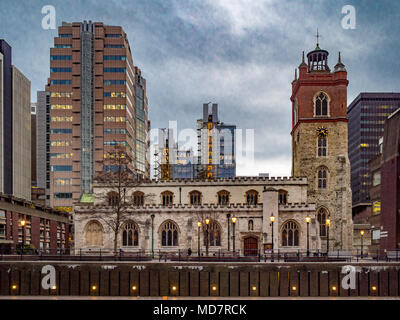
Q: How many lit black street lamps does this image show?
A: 8